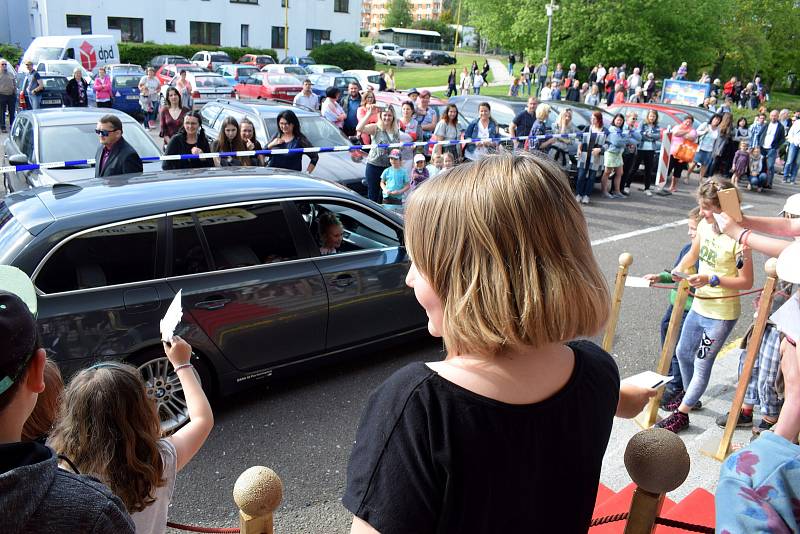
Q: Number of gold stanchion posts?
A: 5